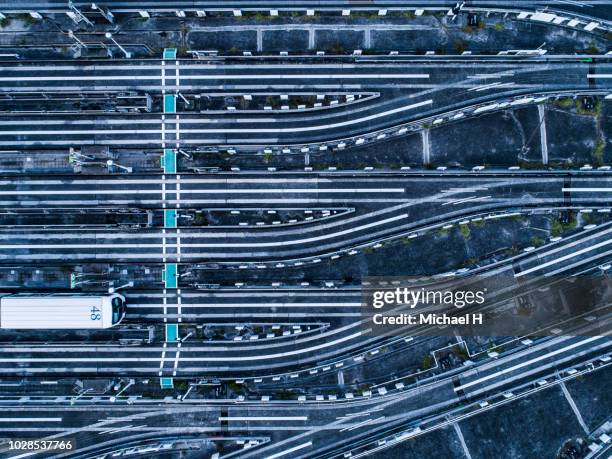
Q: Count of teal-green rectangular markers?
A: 7